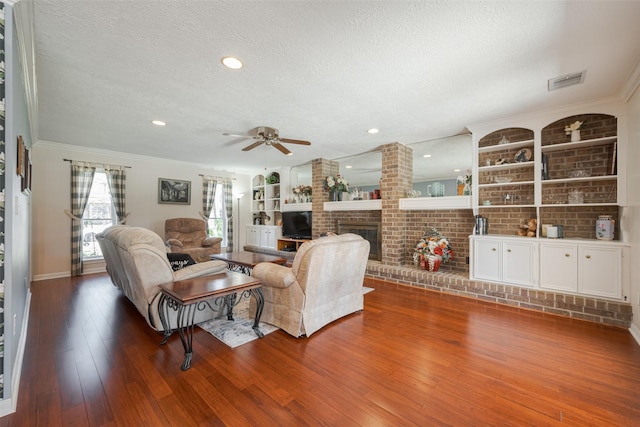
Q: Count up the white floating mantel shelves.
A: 3